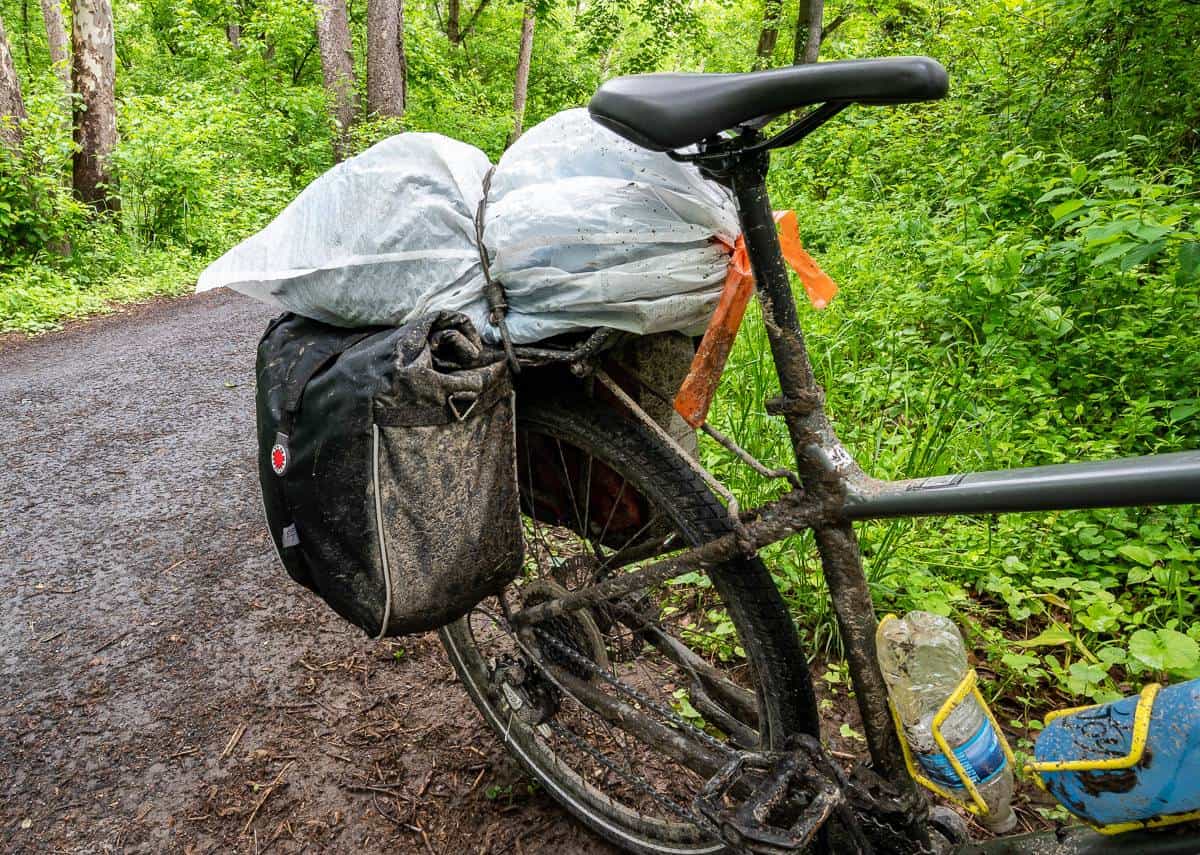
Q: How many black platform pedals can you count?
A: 1